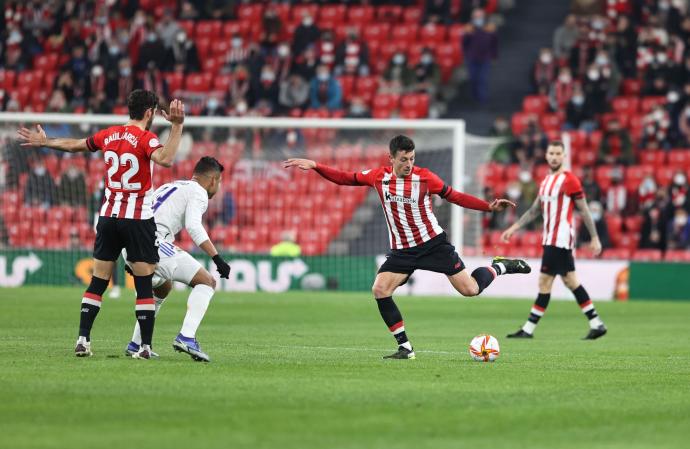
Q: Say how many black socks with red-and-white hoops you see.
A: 6